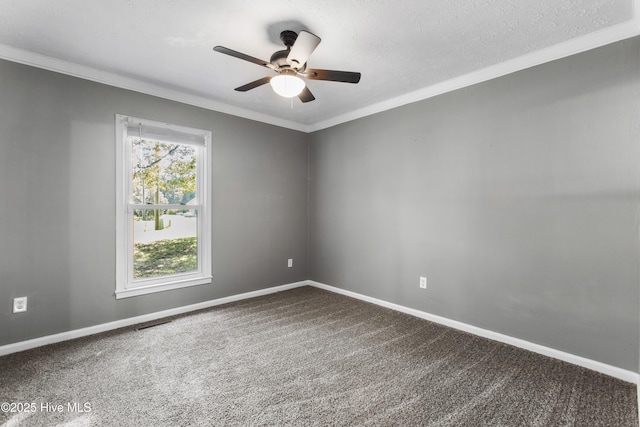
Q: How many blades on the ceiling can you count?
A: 5